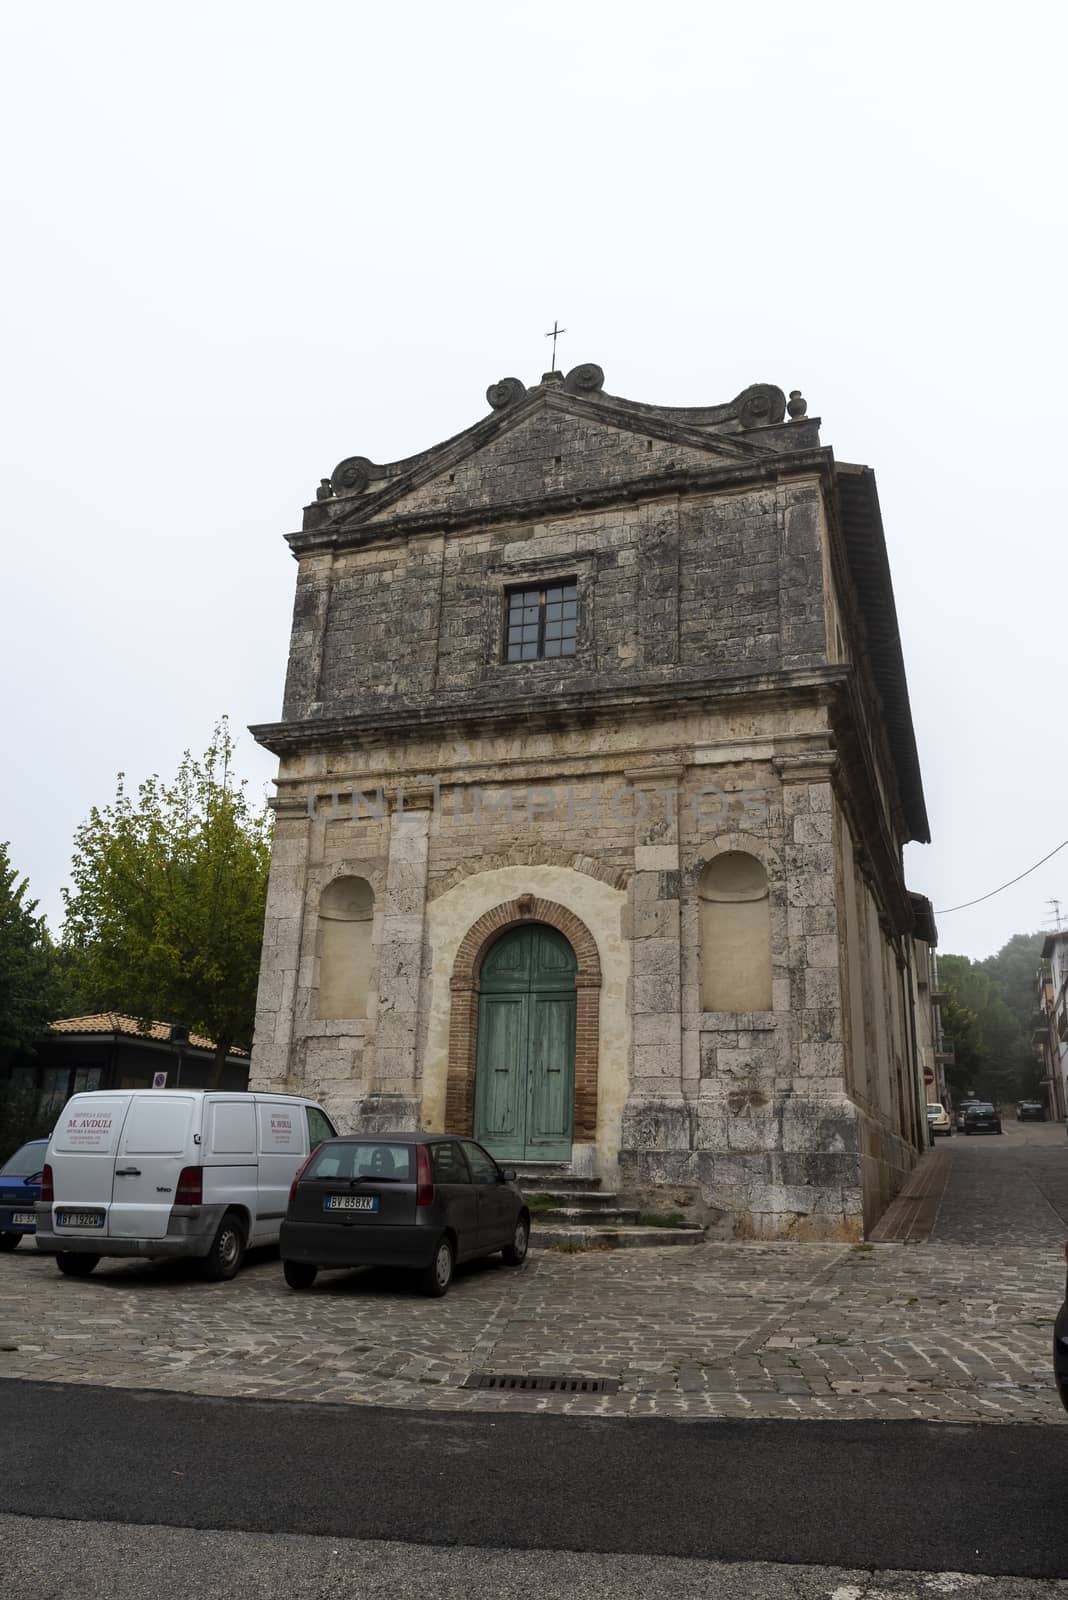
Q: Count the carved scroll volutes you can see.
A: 4